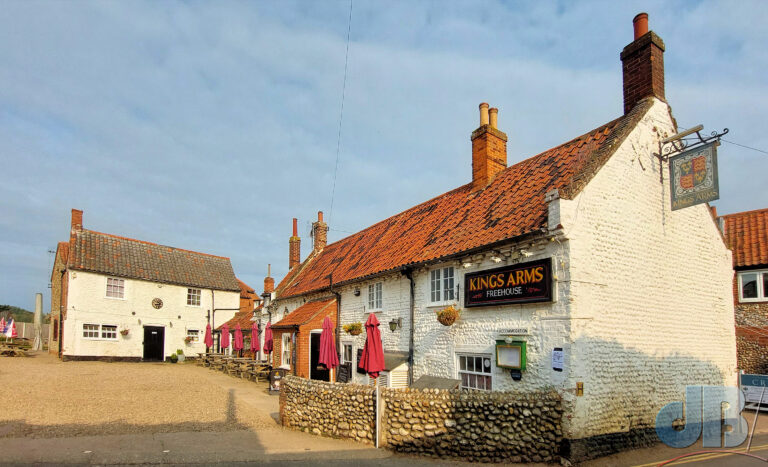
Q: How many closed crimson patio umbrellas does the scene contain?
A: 7